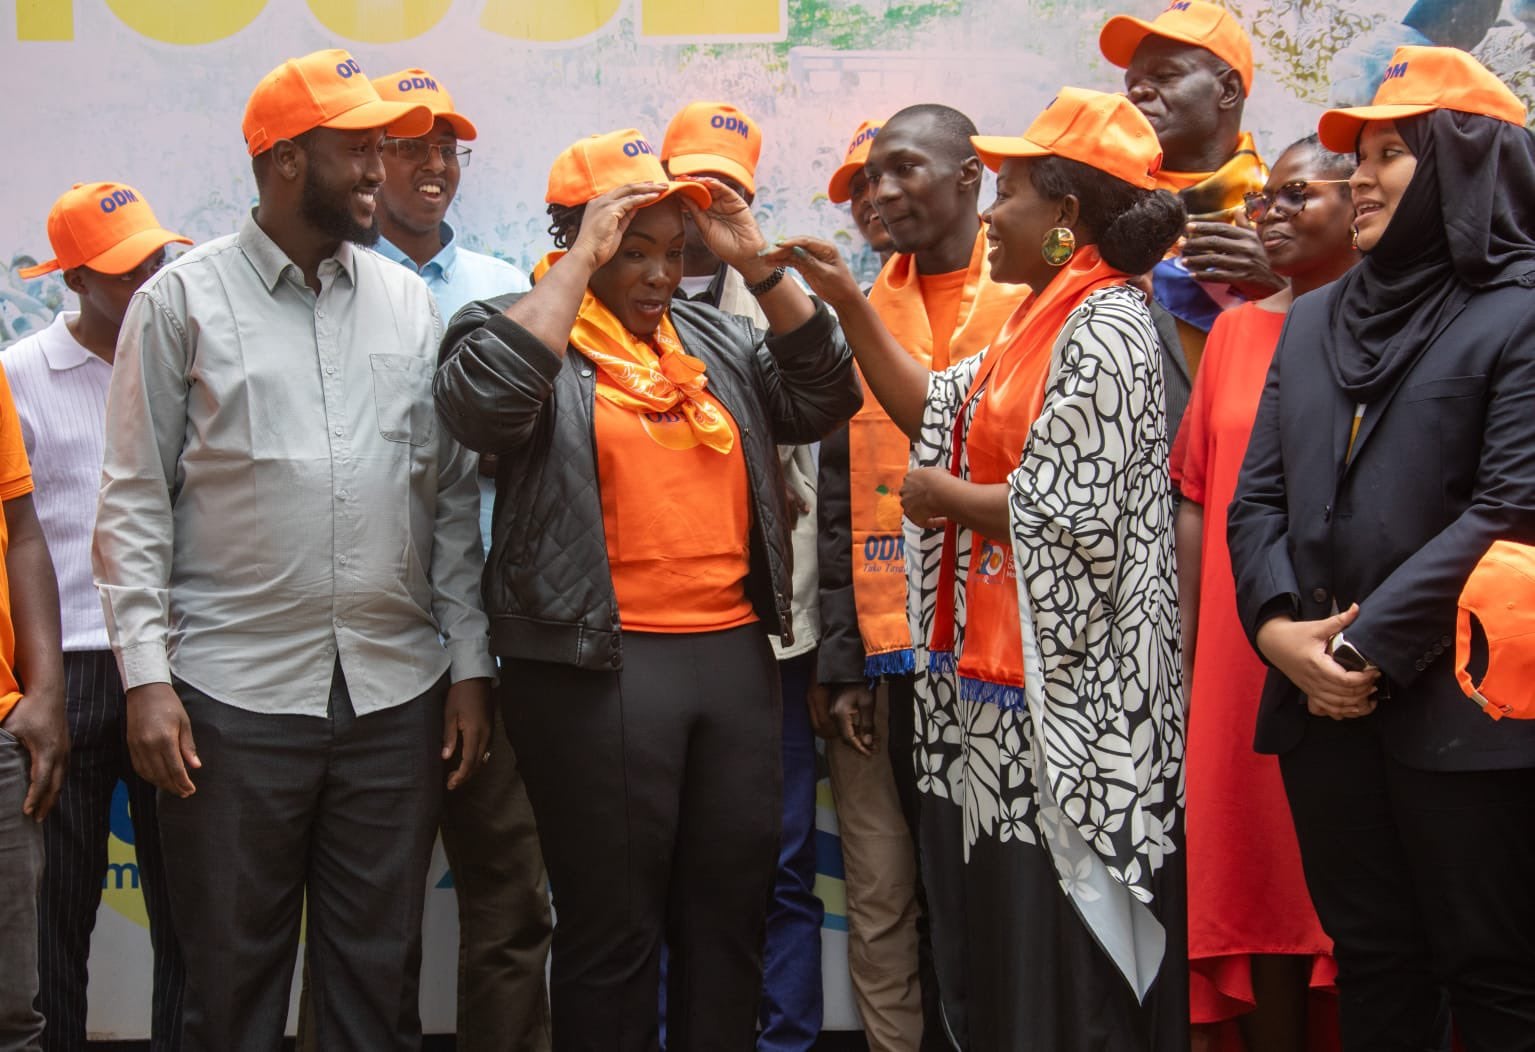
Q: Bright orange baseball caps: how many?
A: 10